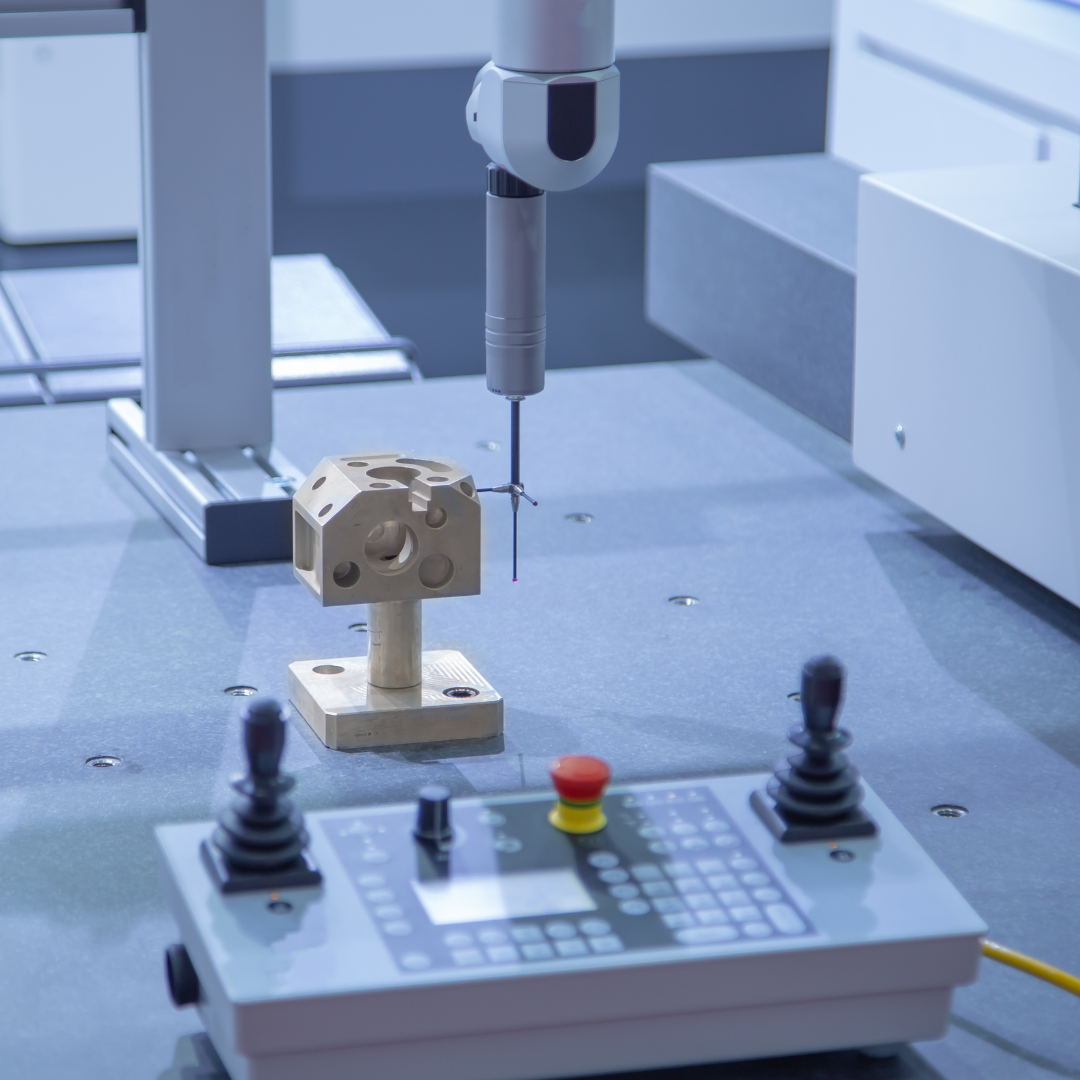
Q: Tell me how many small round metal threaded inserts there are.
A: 9